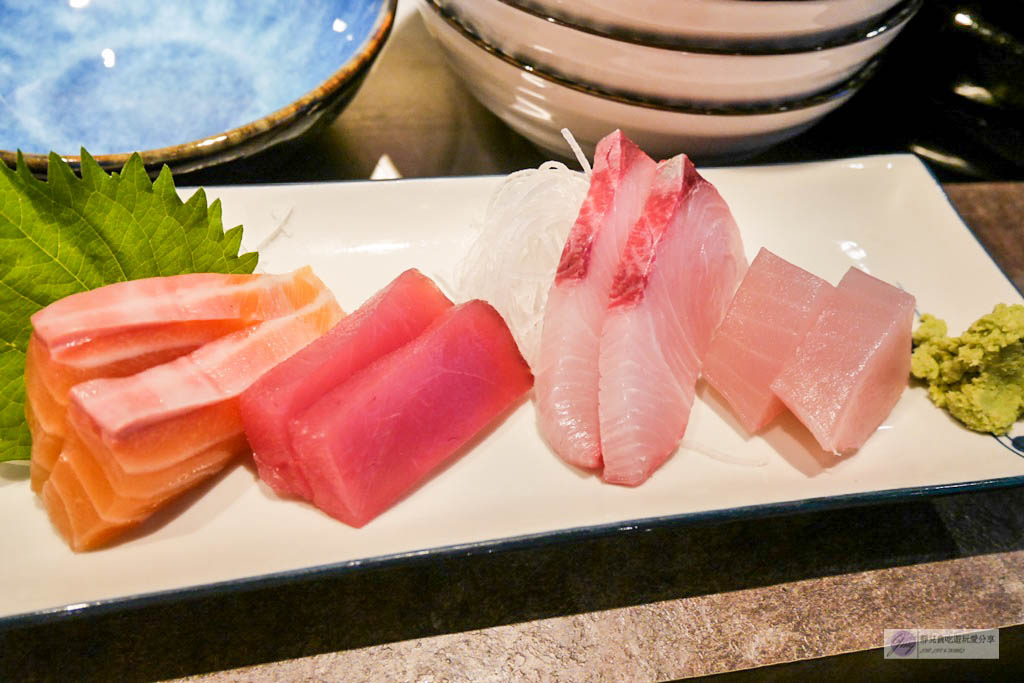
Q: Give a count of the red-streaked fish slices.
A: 2